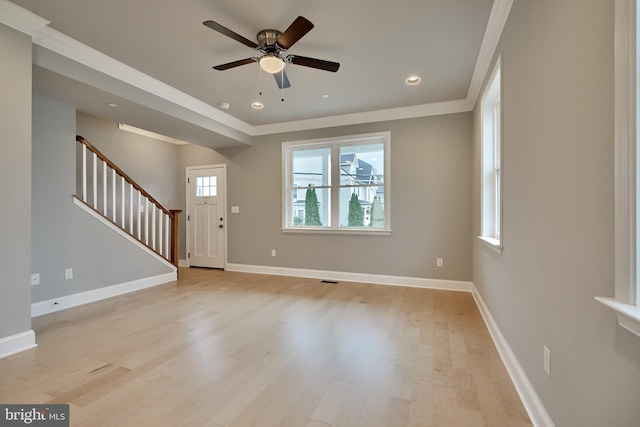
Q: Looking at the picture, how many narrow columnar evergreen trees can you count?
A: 3